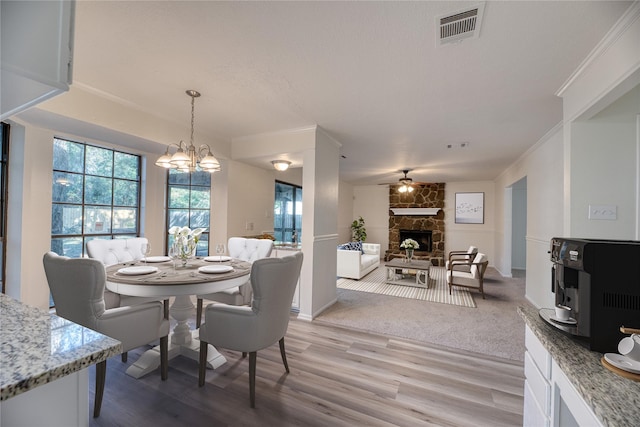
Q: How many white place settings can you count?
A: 4